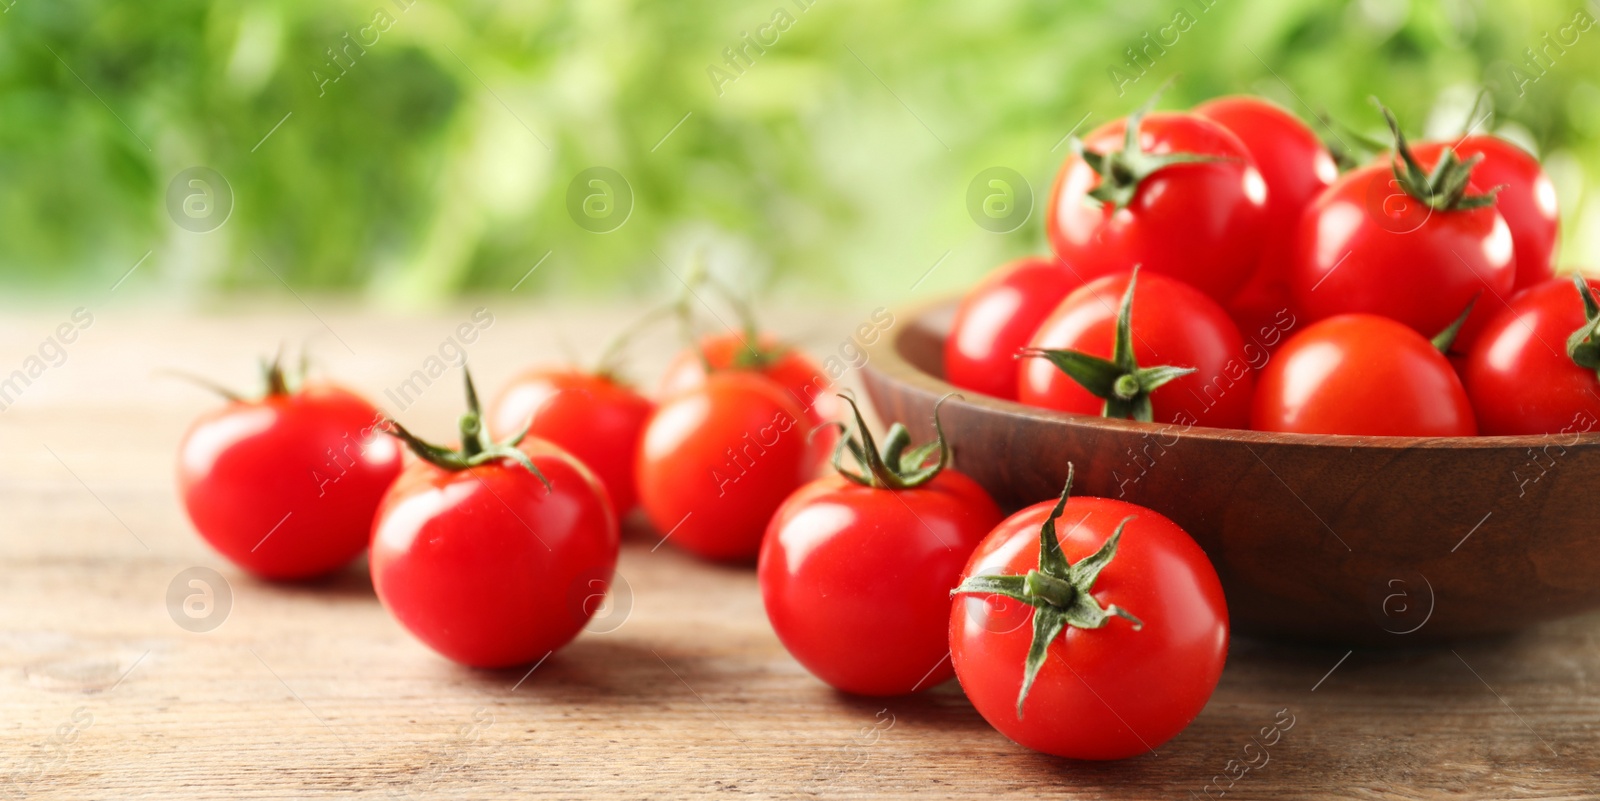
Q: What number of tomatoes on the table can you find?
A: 7